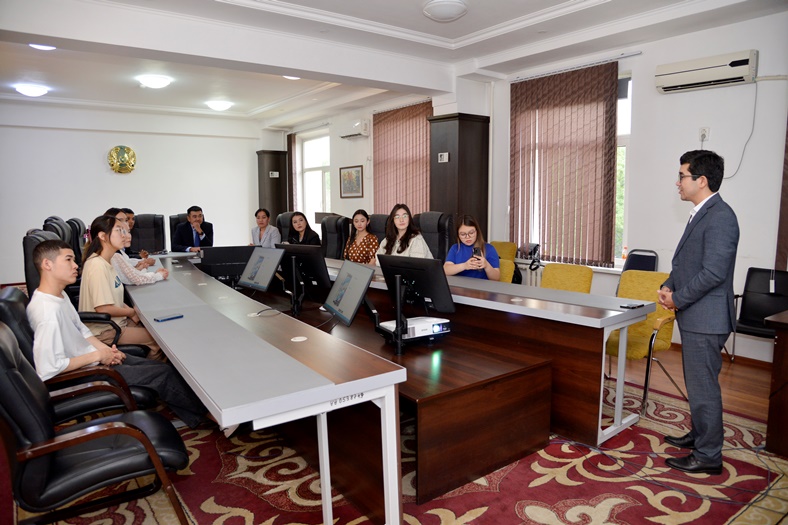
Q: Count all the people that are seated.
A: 11